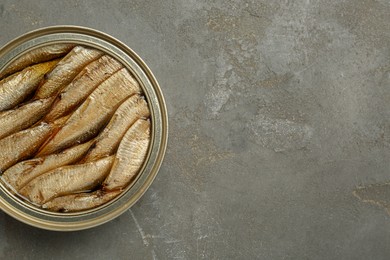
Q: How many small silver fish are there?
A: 12